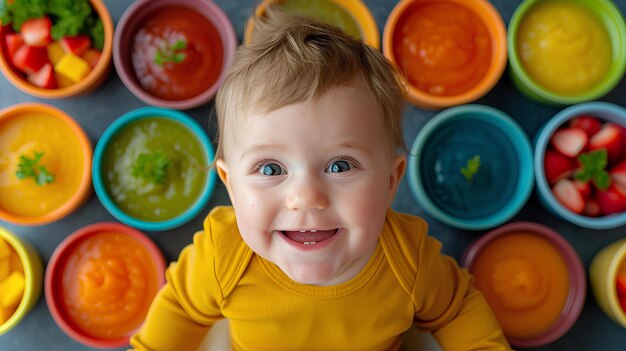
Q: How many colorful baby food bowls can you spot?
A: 13